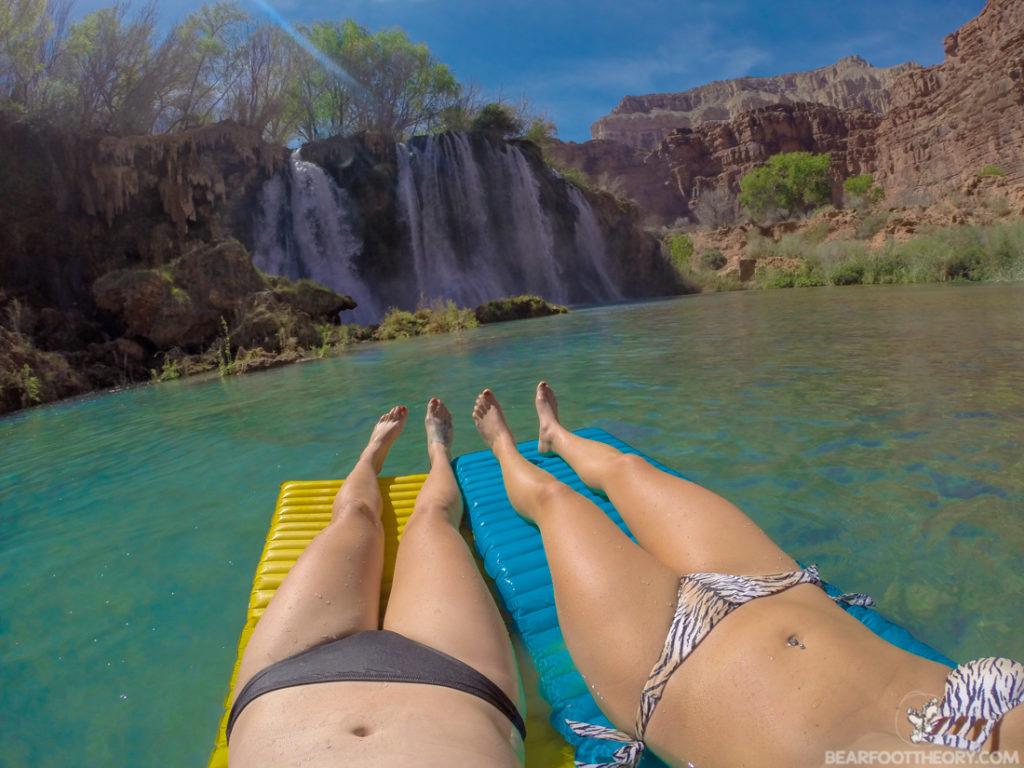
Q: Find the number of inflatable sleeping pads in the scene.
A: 2